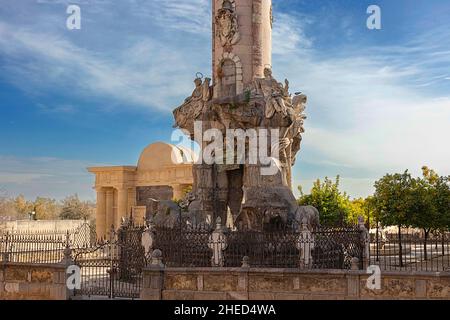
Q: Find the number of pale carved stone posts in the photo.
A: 4